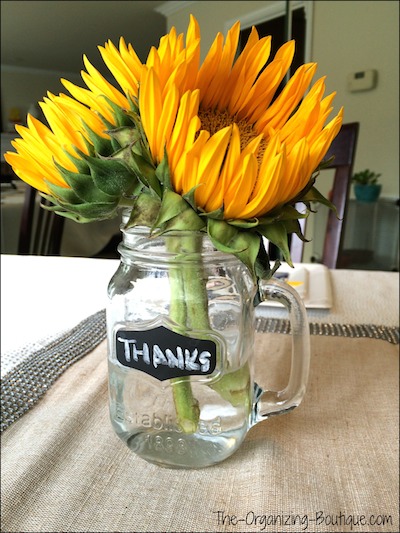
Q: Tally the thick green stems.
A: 2